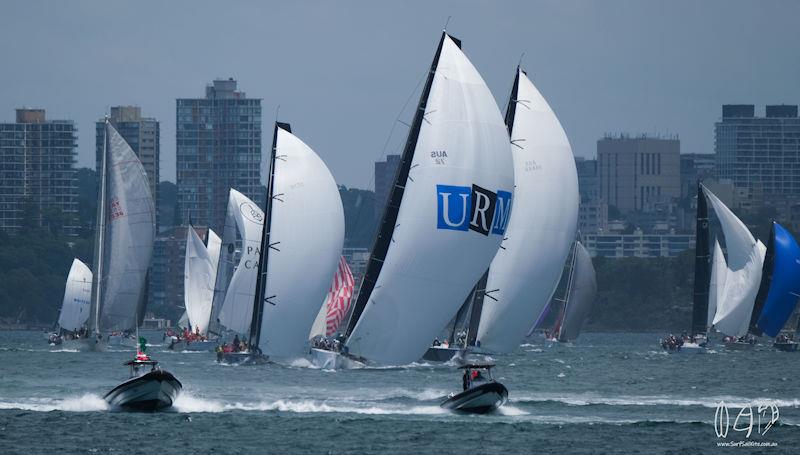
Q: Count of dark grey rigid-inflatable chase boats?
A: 2